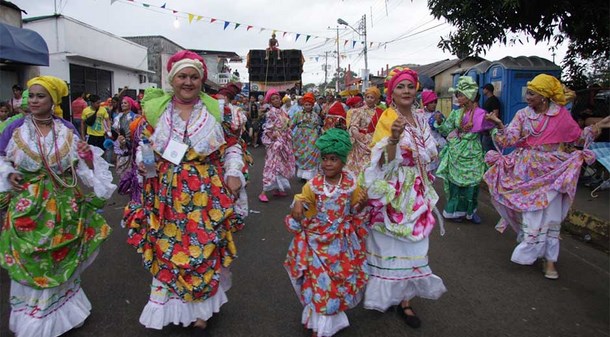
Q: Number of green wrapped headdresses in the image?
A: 2